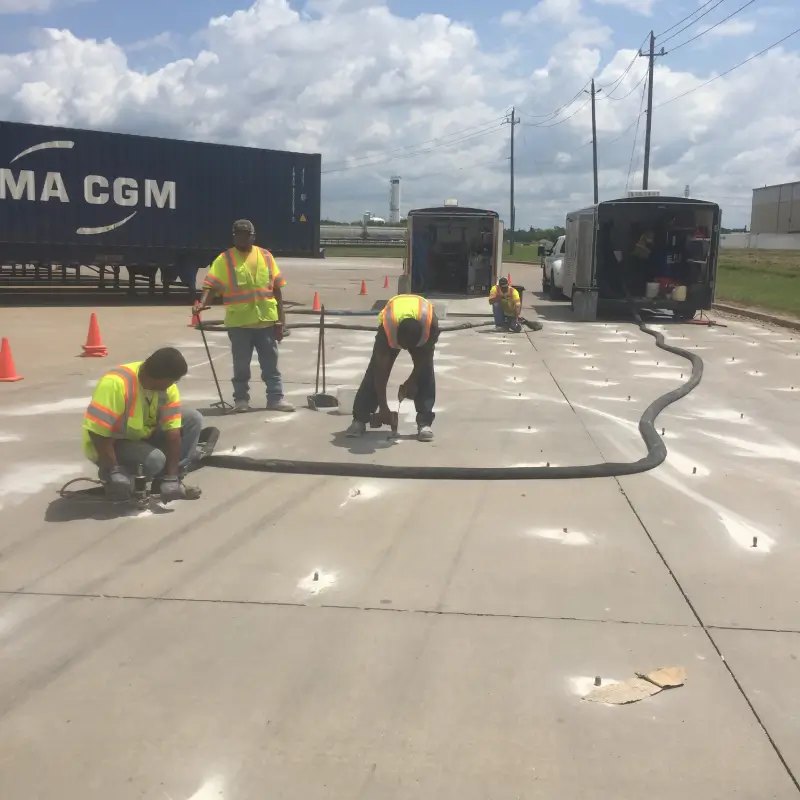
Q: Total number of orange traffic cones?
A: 7